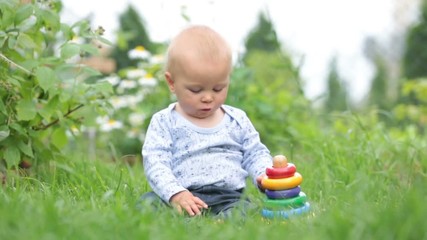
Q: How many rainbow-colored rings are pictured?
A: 5